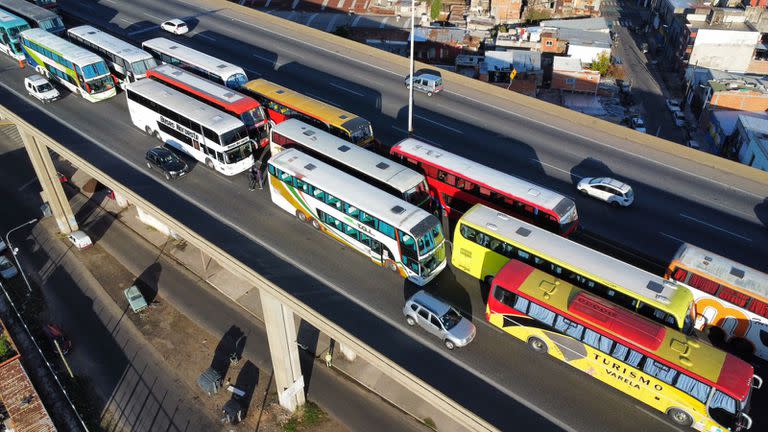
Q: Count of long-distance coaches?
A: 15